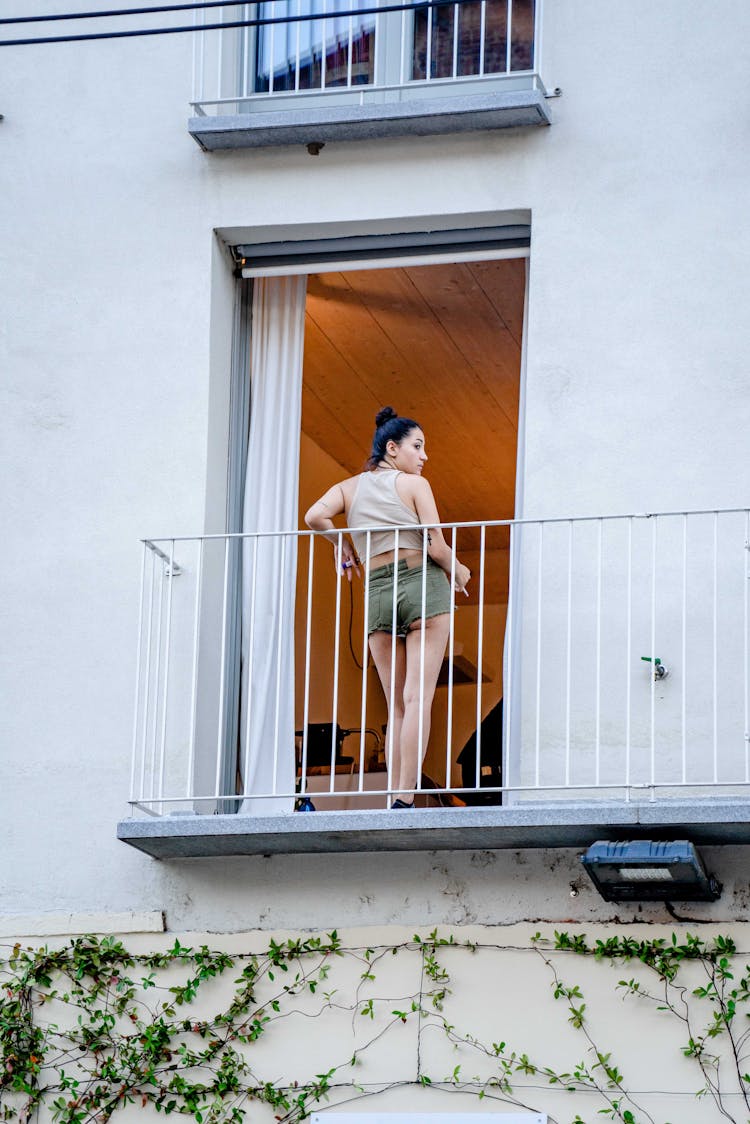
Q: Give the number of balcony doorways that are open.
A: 1